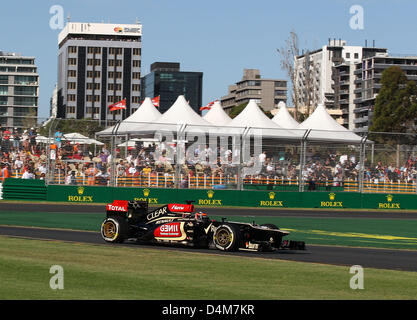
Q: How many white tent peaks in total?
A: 6